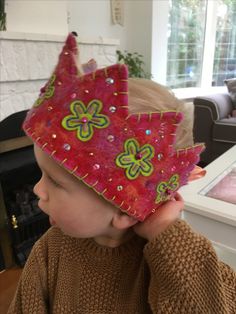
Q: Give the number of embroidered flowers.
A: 4